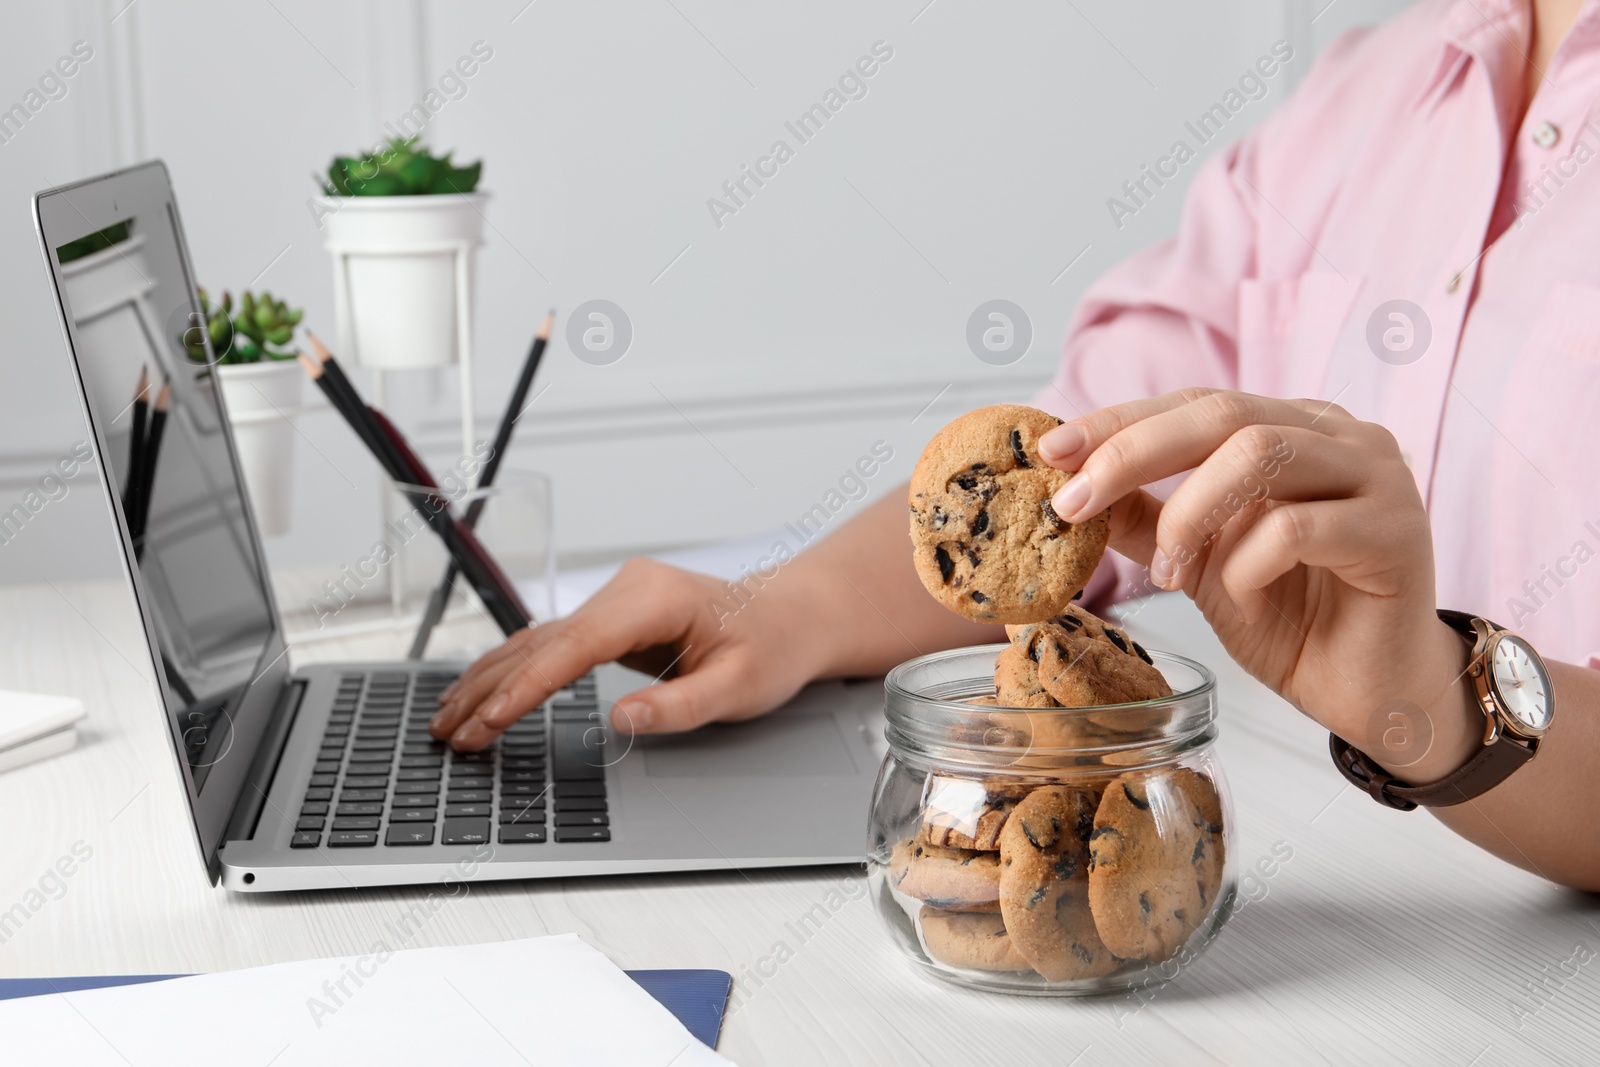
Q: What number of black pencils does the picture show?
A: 3